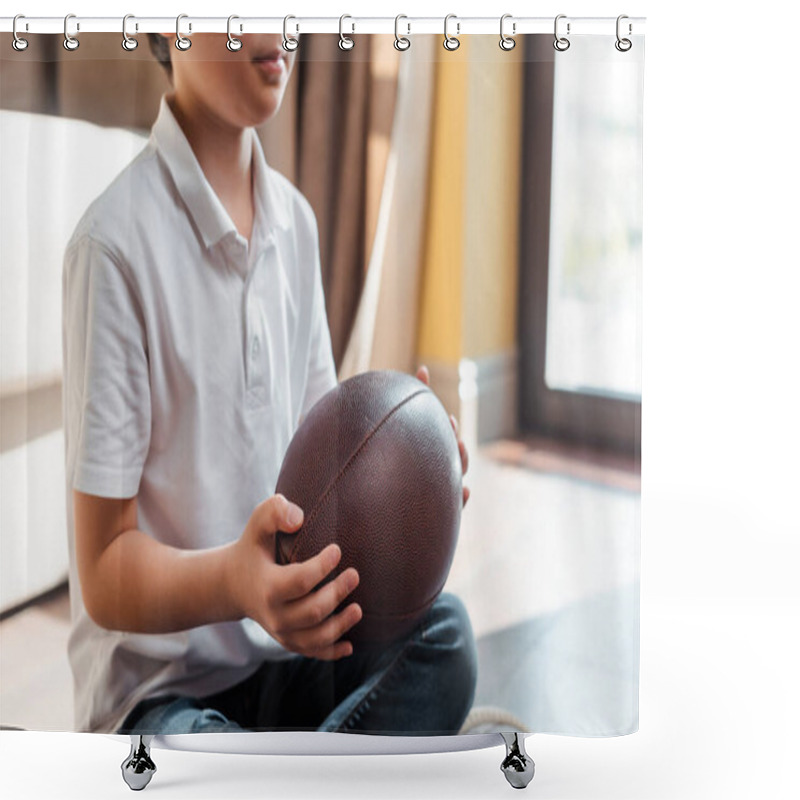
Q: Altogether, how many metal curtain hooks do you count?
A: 12